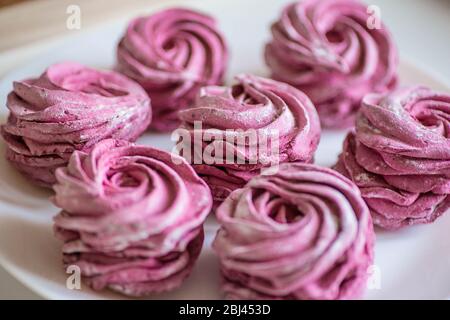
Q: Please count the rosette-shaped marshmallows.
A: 7